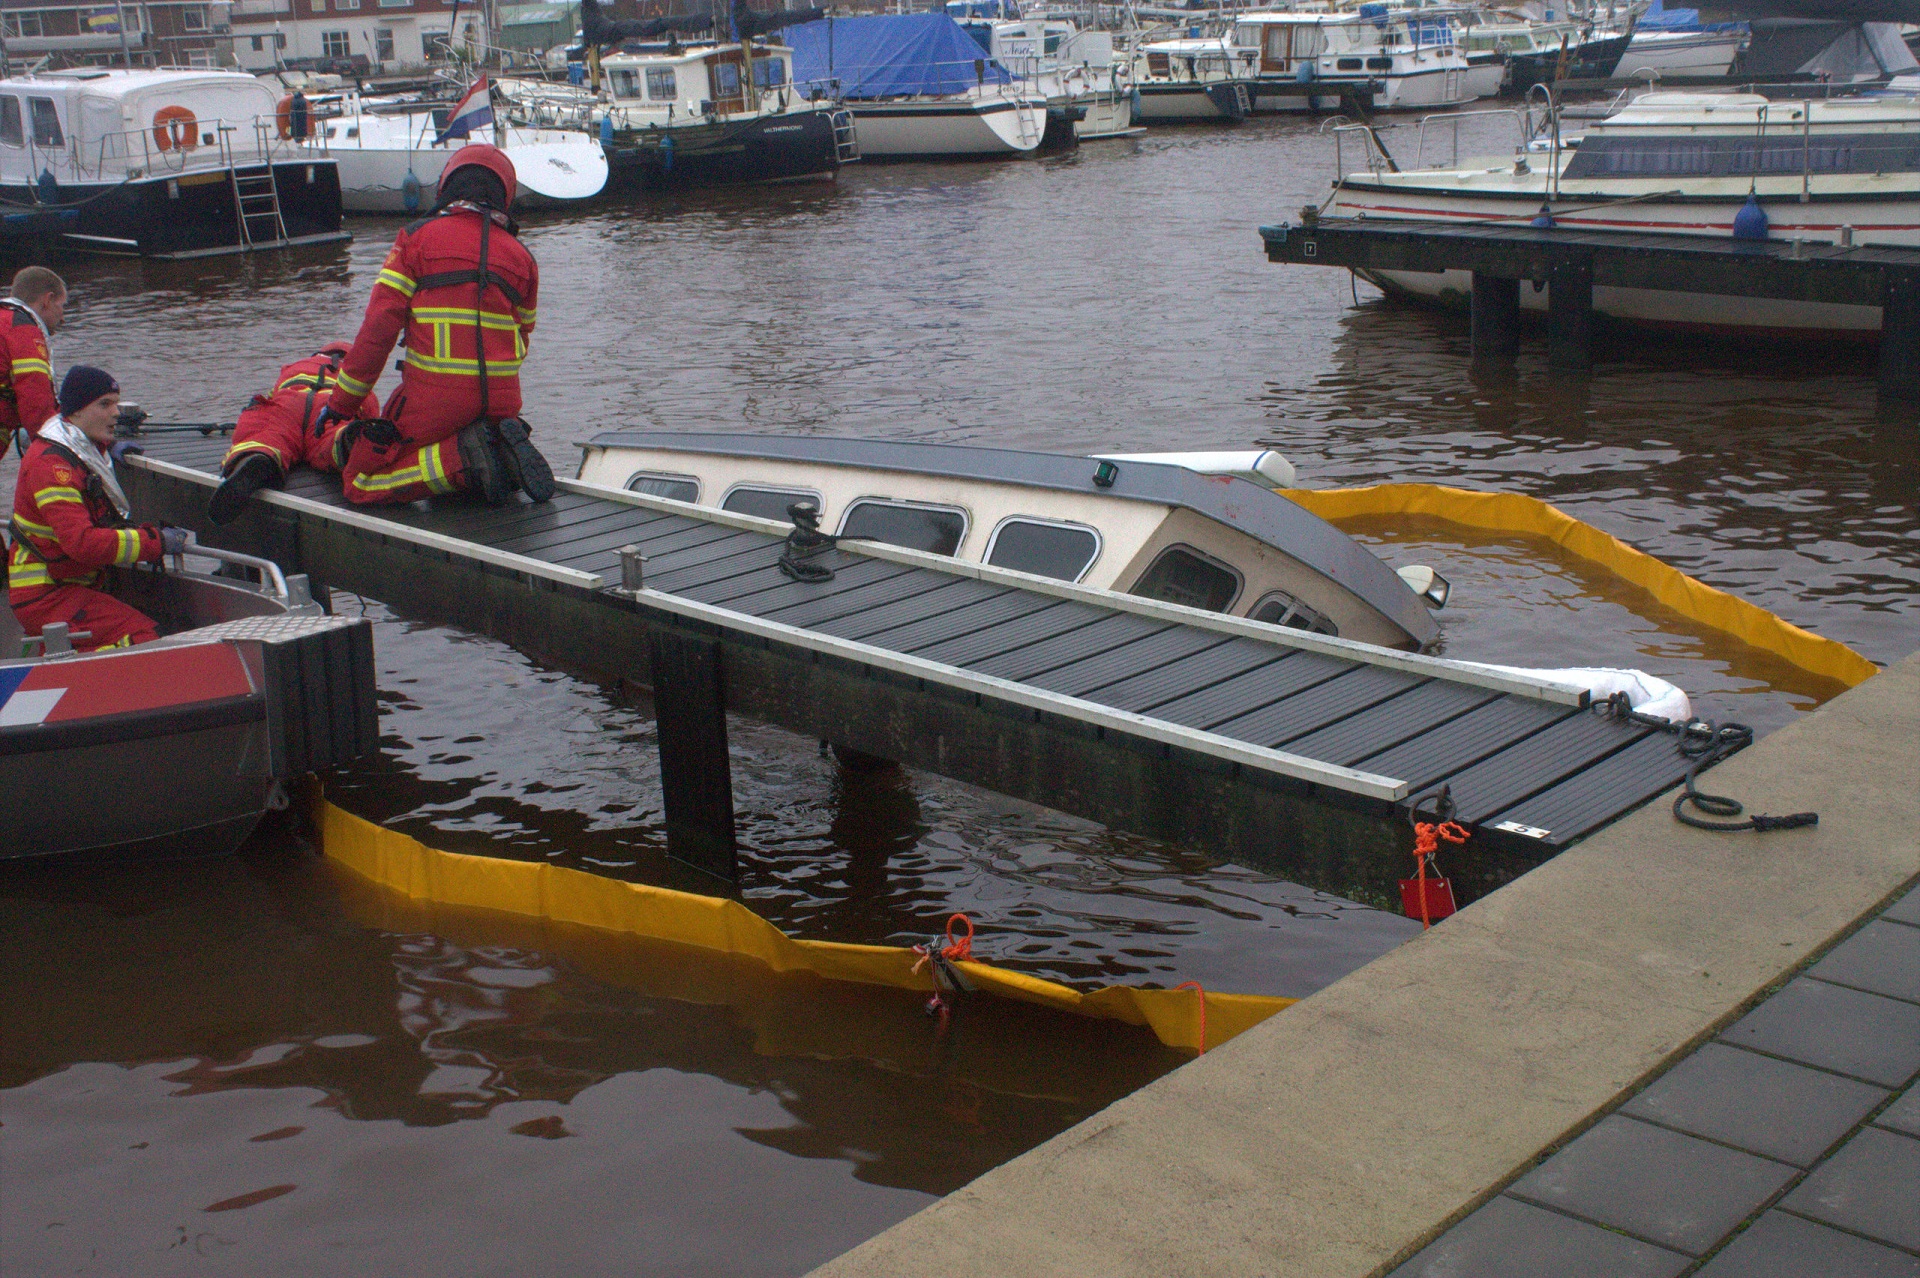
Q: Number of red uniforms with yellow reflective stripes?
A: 4